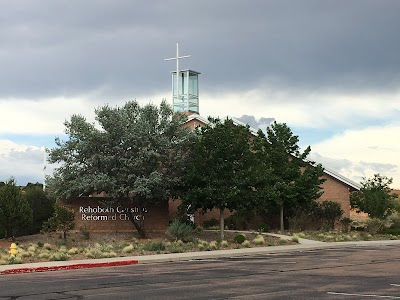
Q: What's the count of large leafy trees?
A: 3